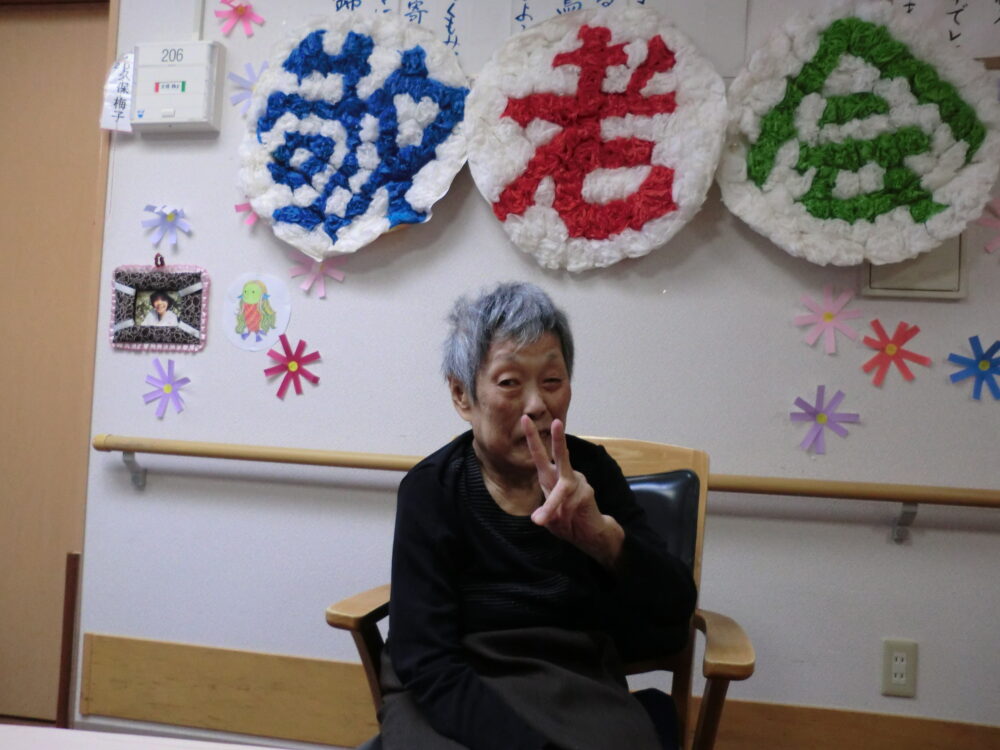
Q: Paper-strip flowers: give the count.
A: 12